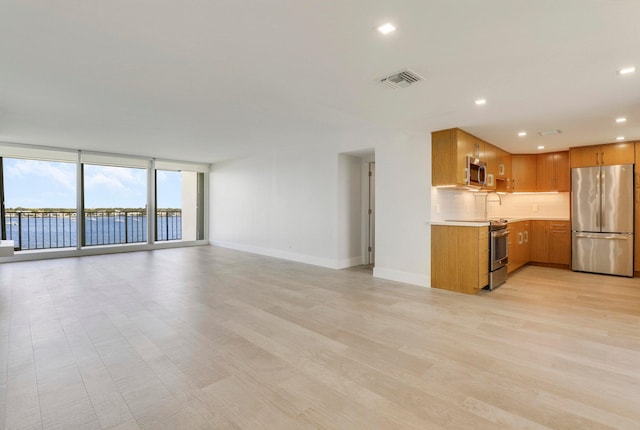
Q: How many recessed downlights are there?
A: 7